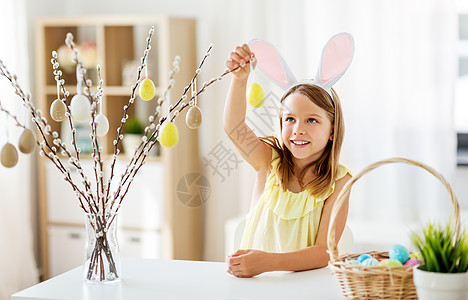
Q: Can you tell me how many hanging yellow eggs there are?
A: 3